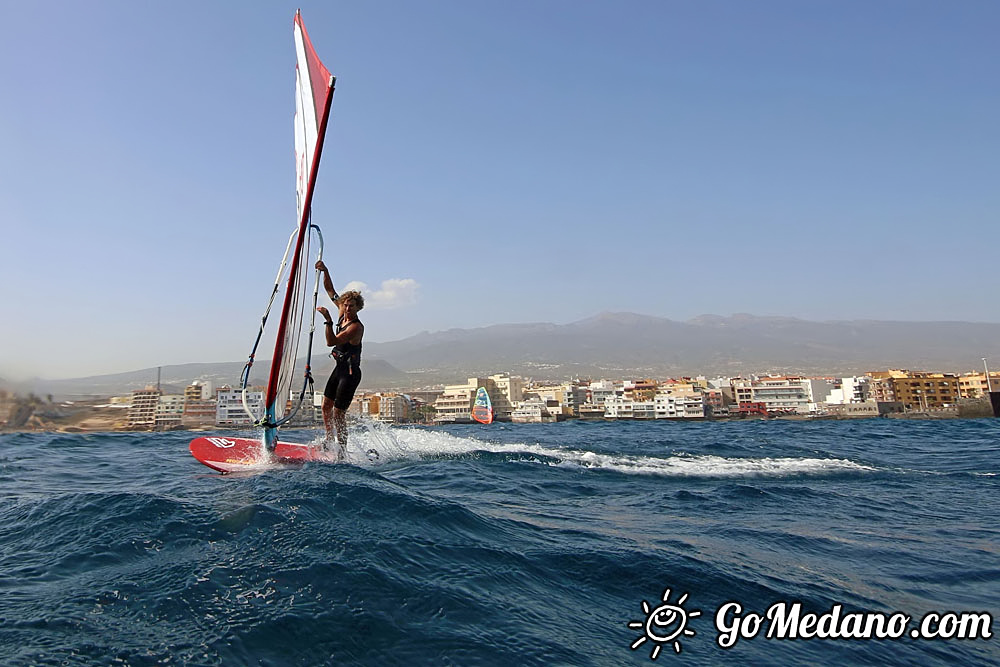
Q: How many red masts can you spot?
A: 1